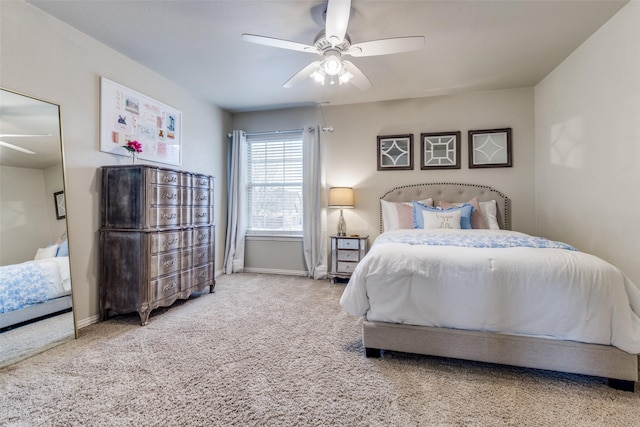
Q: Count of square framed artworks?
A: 3